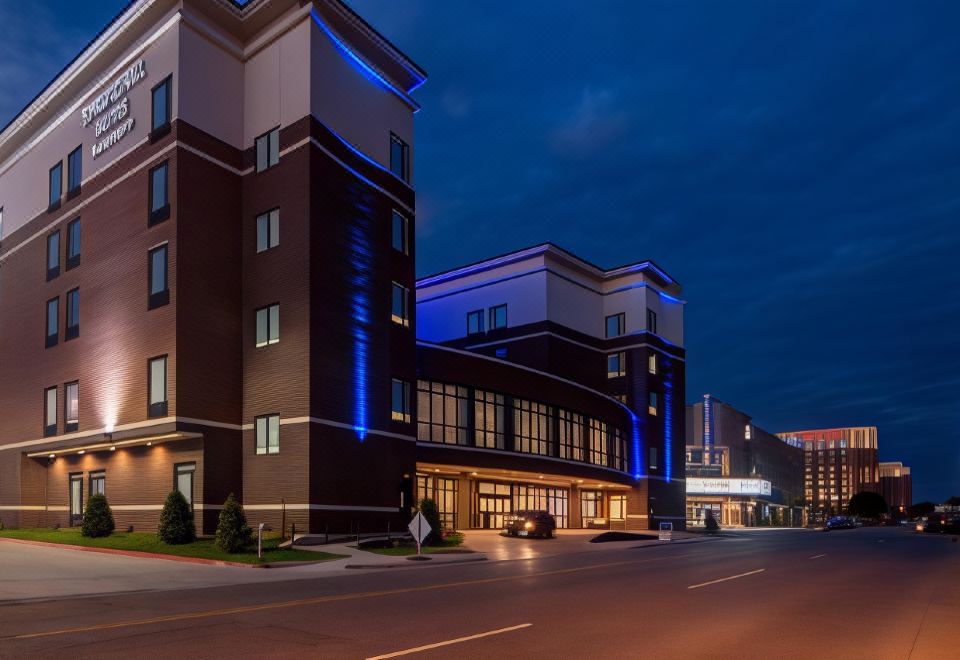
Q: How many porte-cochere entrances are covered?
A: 1